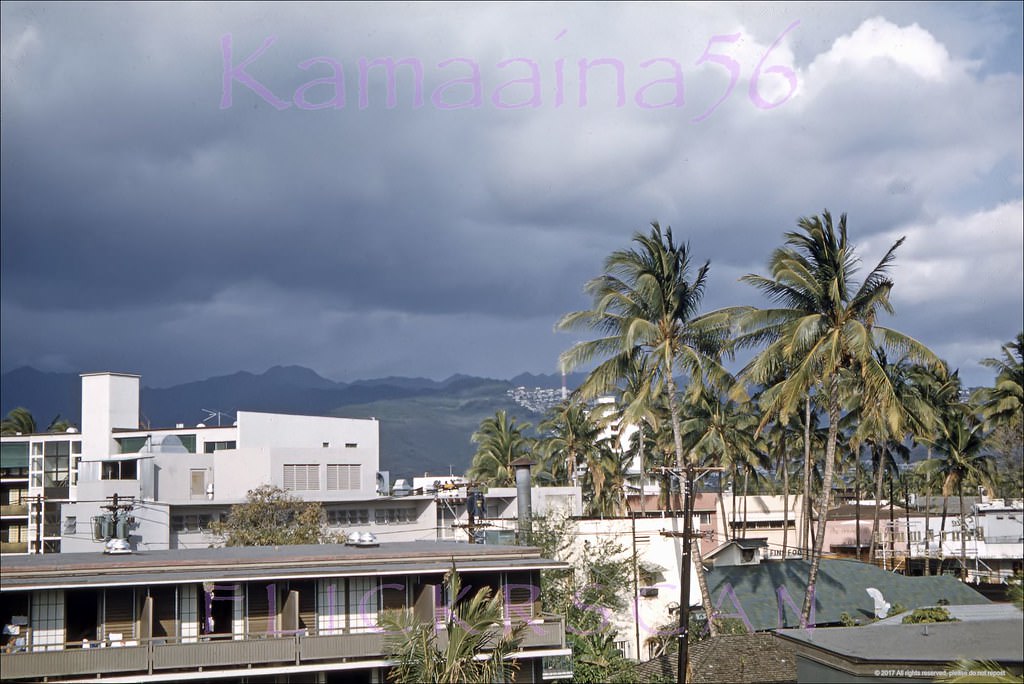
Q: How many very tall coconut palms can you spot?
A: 2